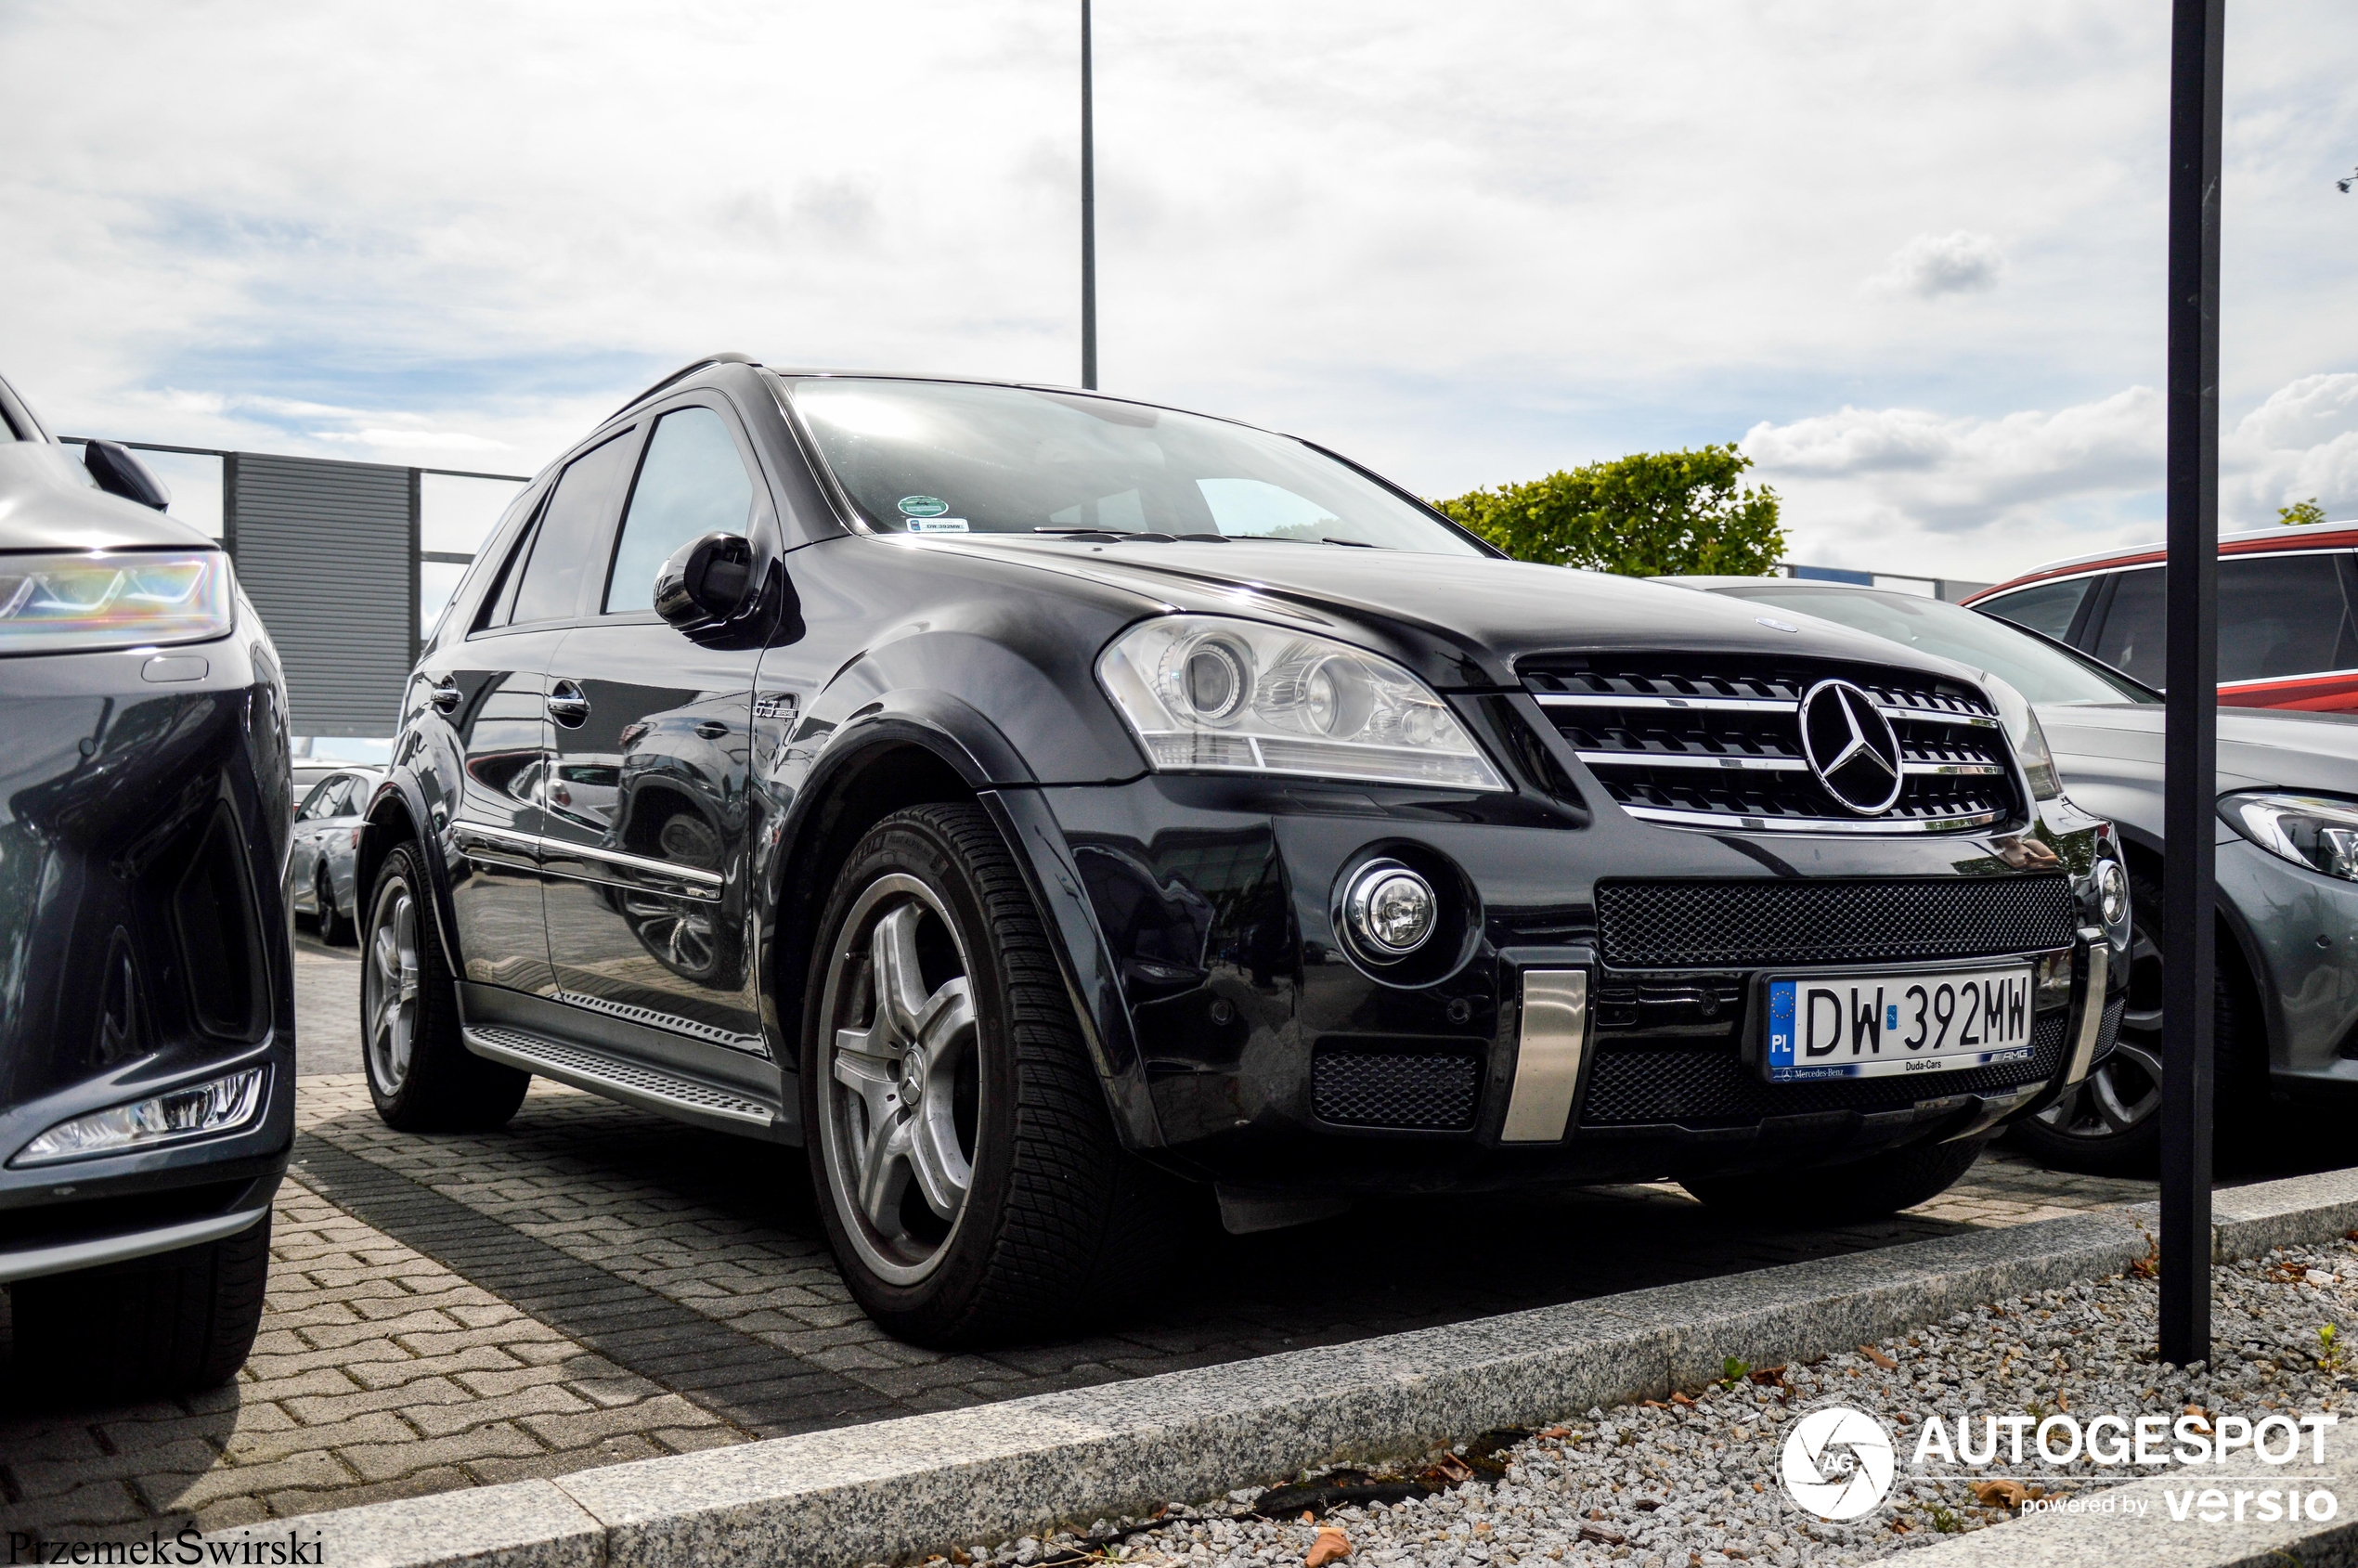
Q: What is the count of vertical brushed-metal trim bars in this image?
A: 2